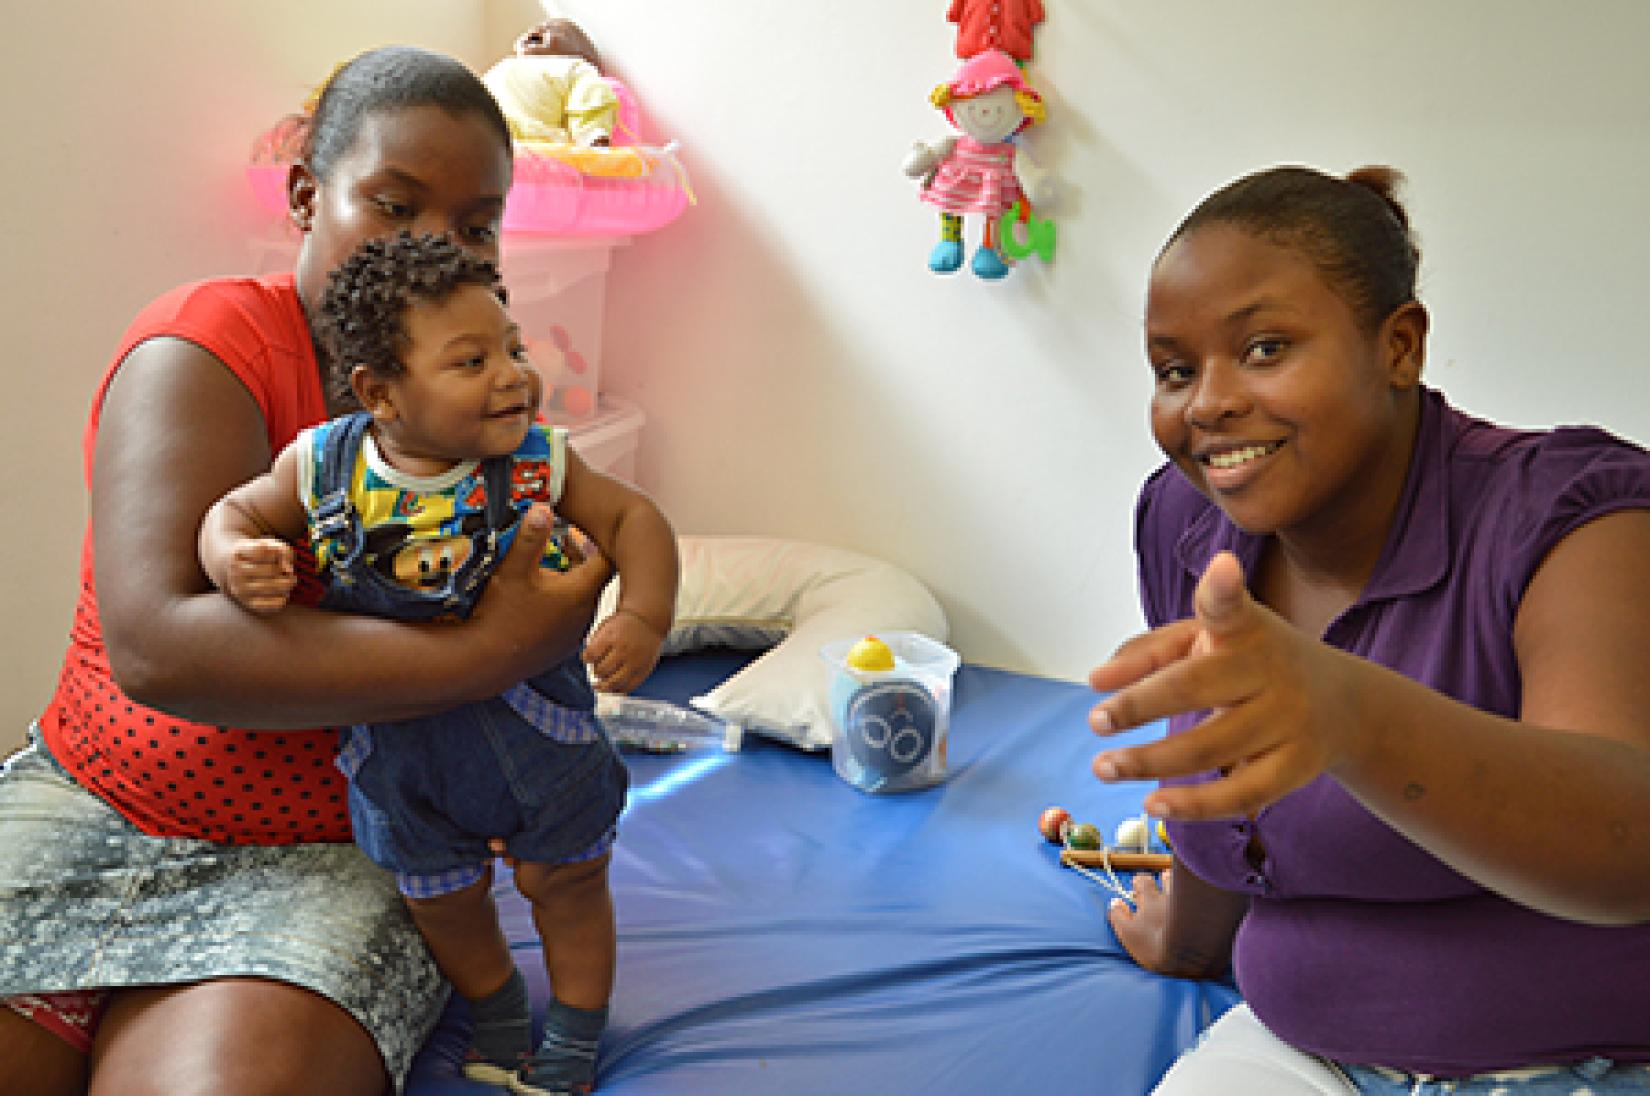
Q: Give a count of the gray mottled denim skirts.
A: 1